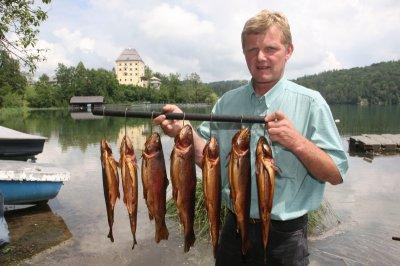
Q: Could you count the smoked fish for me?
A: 7